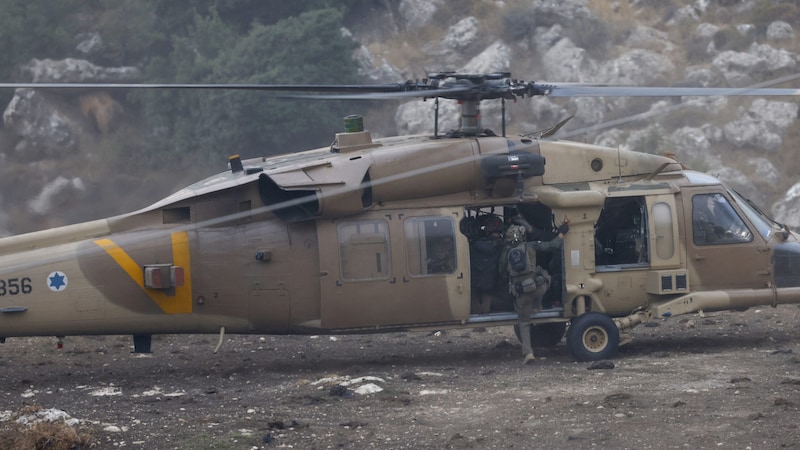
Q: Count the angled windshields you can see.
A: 1